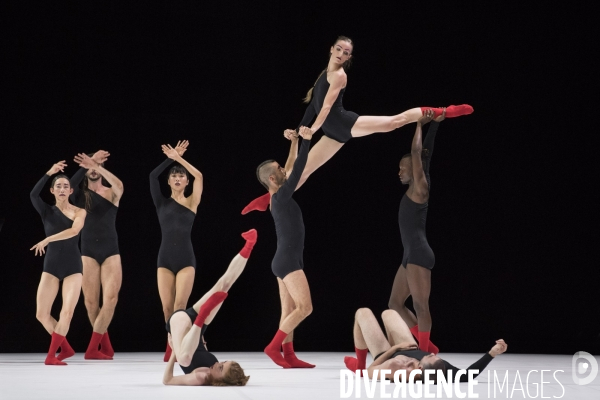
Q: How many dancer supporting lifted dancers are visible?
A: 2